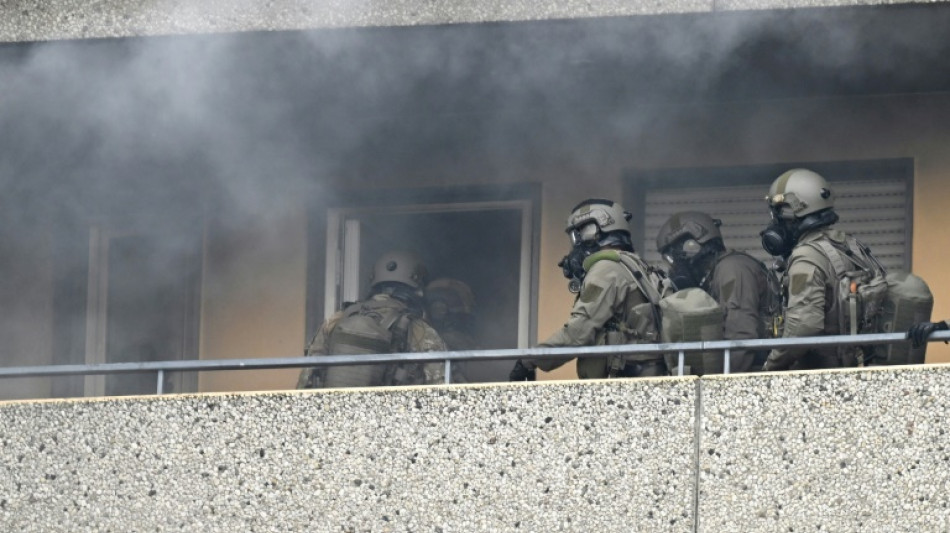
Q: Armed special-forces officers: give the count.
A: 5